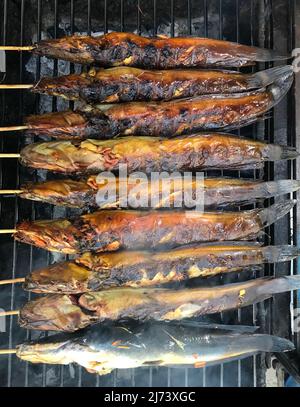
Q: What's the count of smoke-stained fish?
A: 8